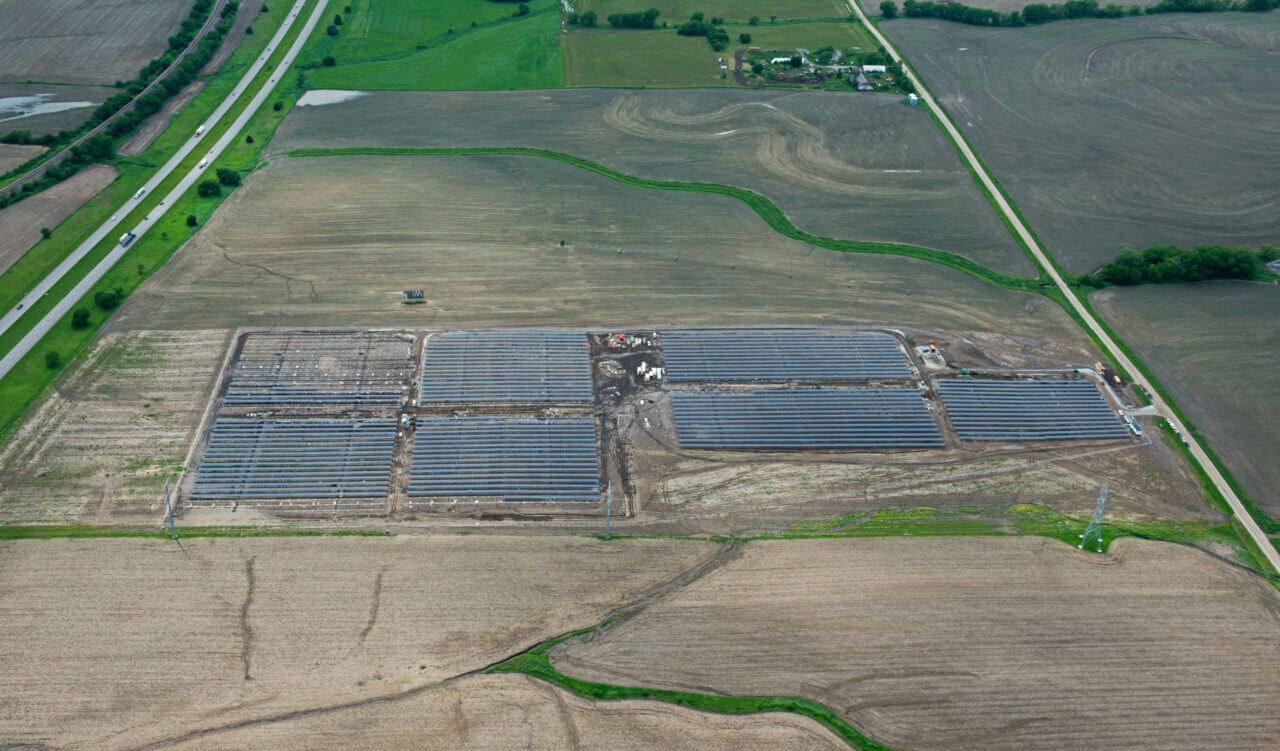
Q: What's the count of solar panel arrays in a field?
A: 7